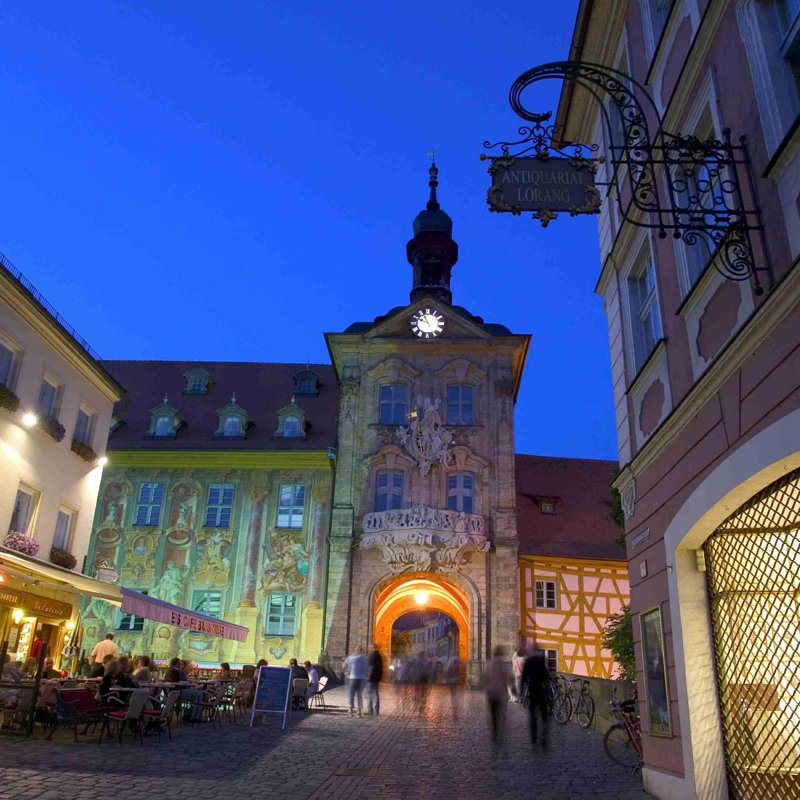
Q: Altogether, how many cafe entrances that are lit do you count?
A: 1